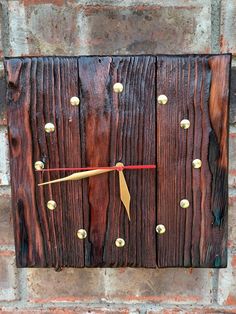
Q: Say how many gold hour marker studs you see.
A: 12